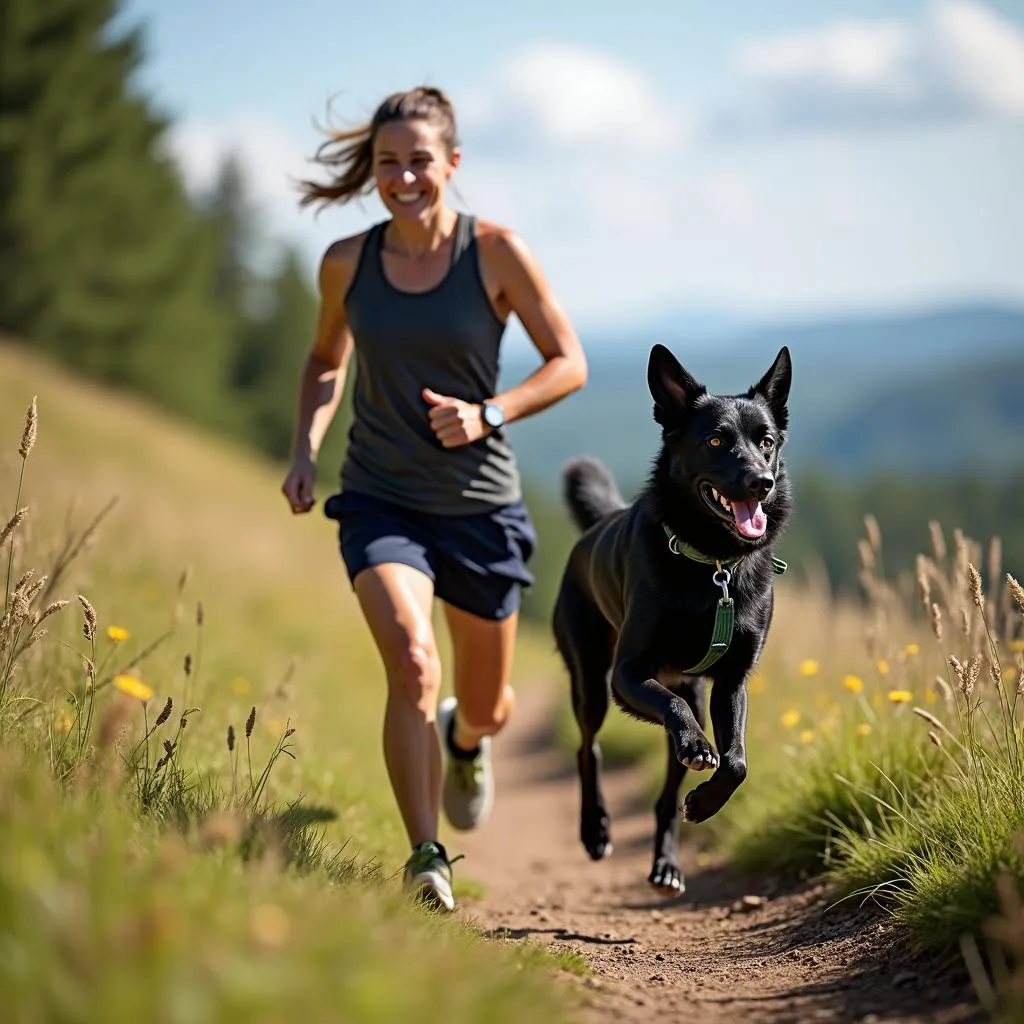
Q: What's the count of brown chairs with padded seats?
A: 0